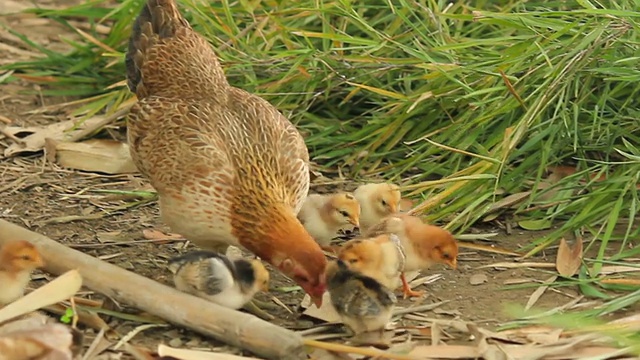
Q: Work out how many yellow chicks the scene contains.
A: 5